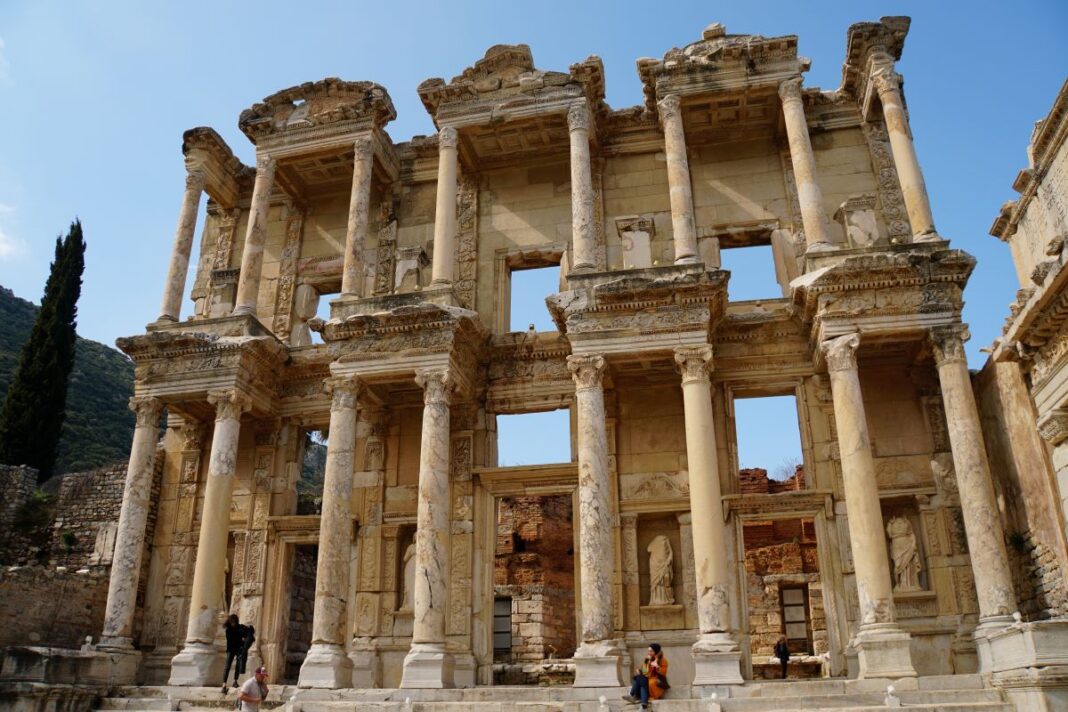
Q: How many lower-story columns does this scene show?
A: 8